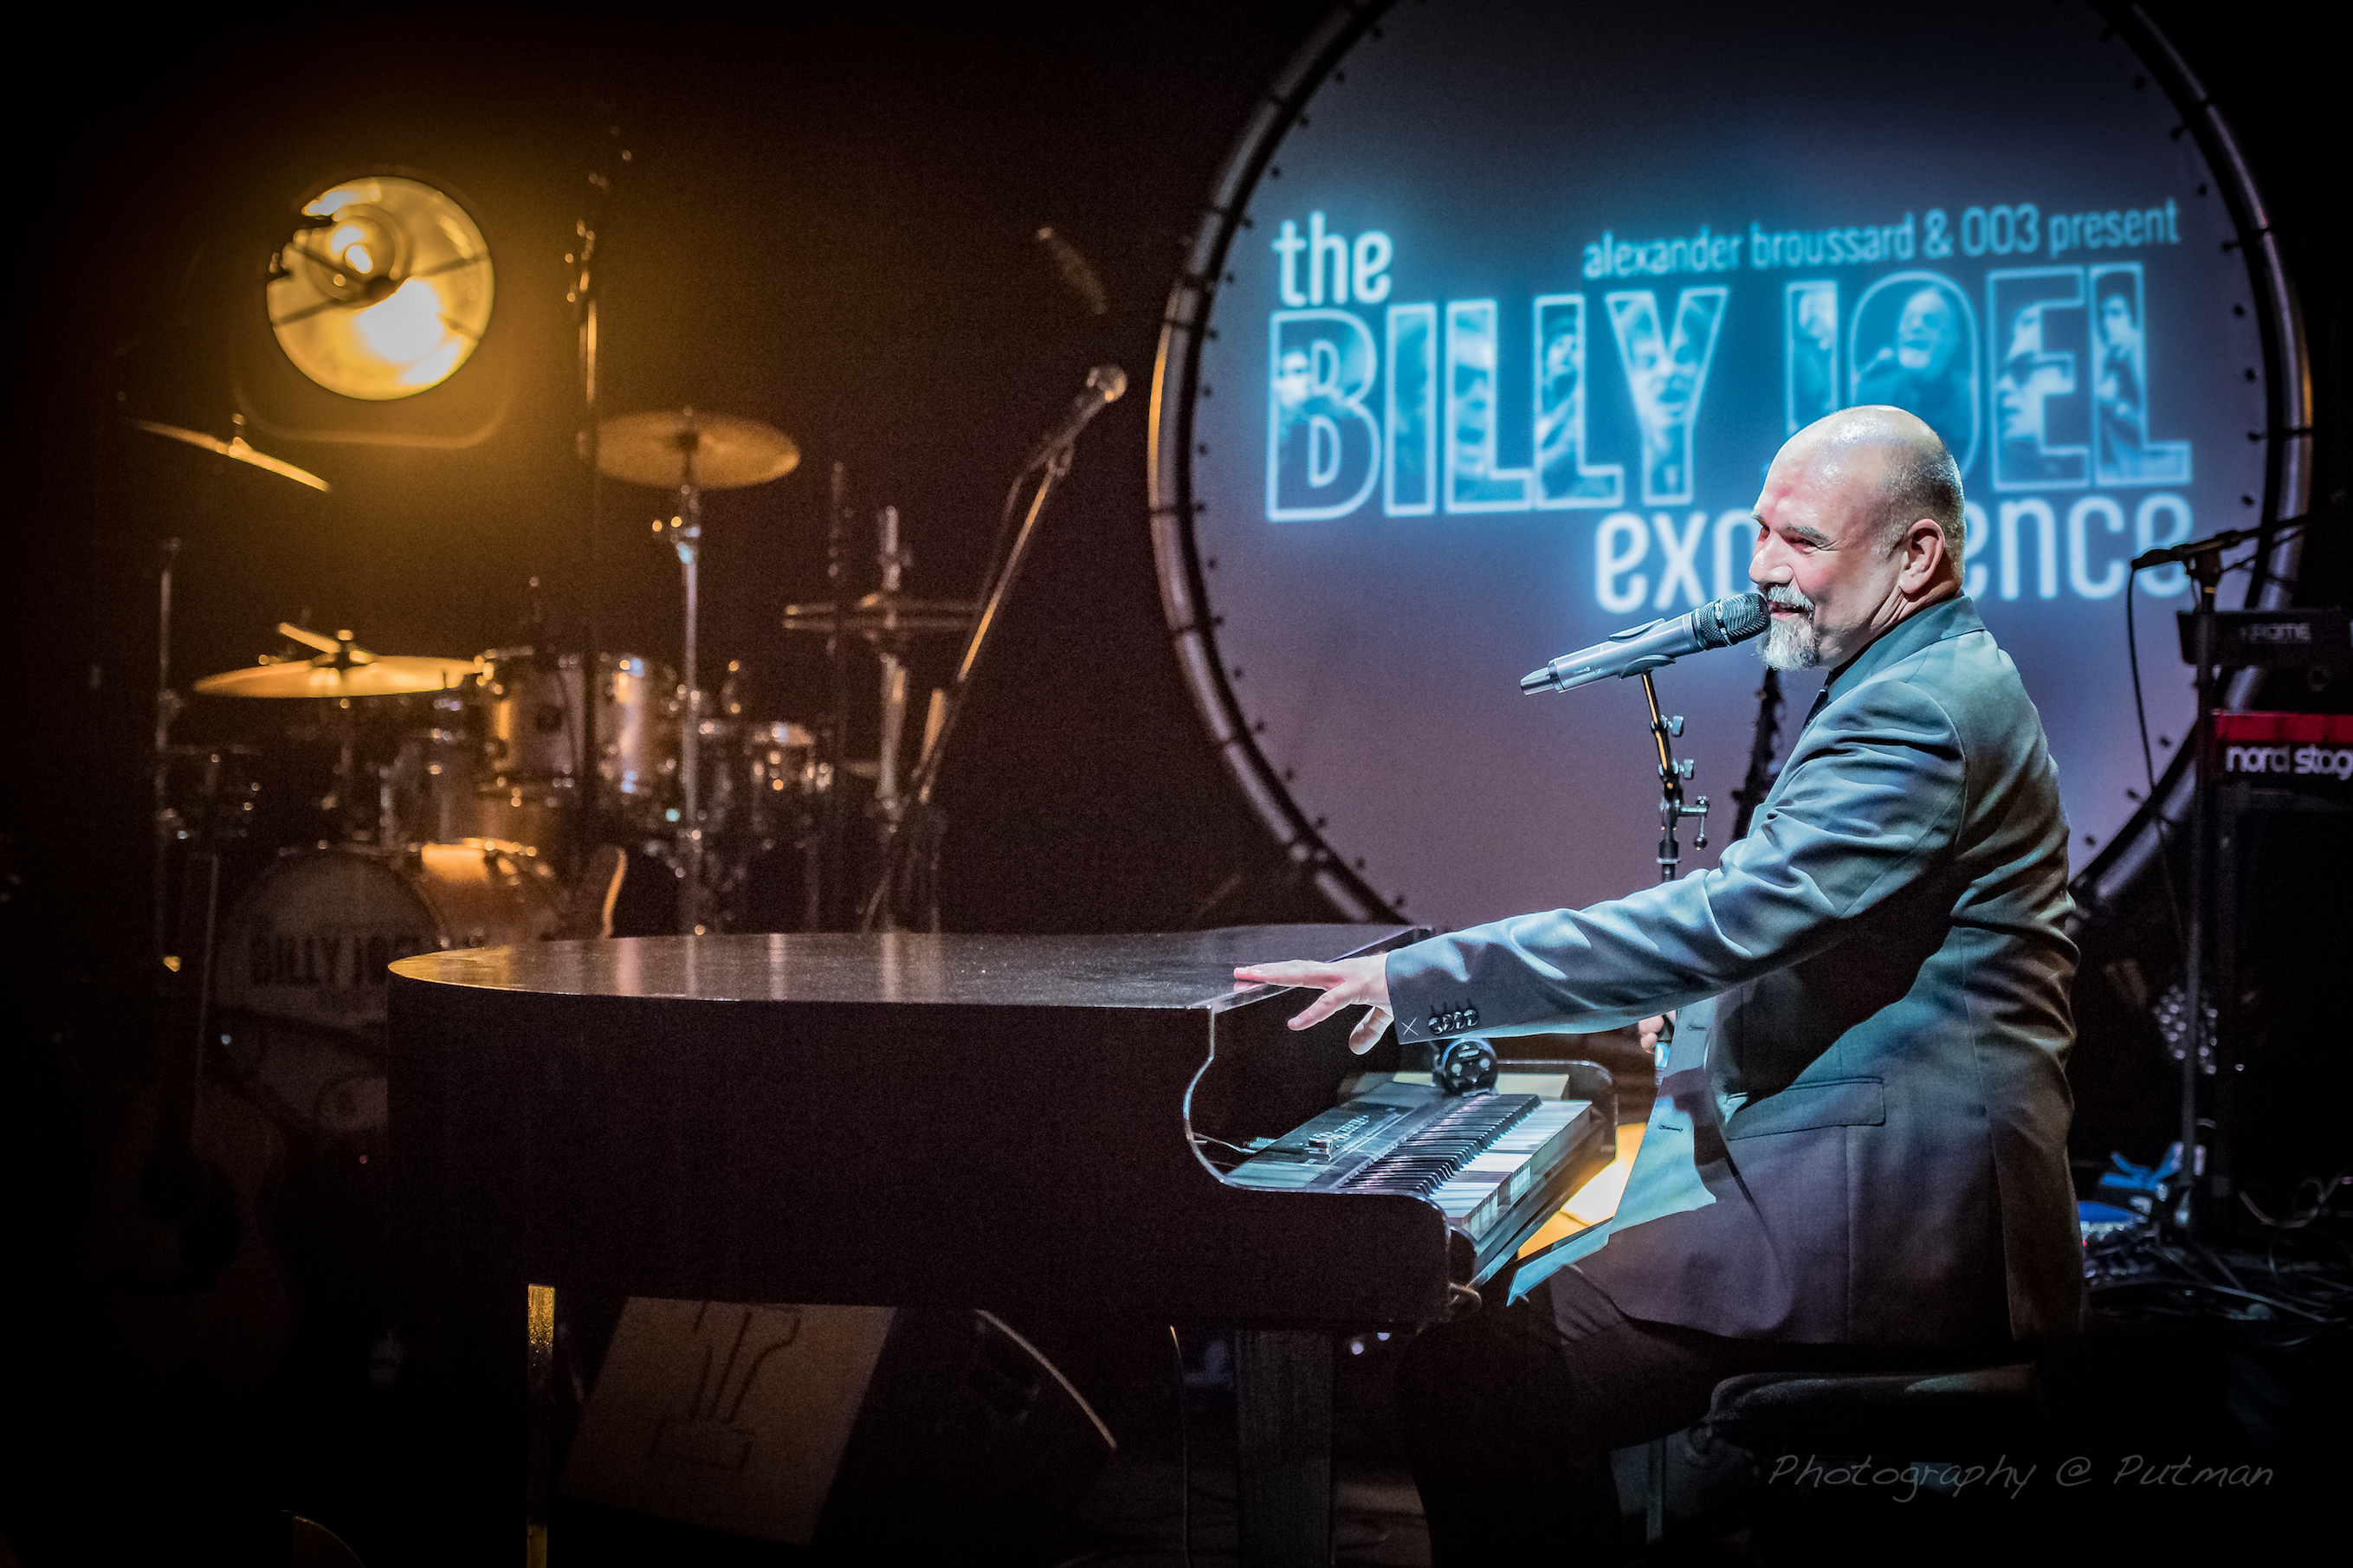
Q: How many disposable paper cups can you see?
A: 0